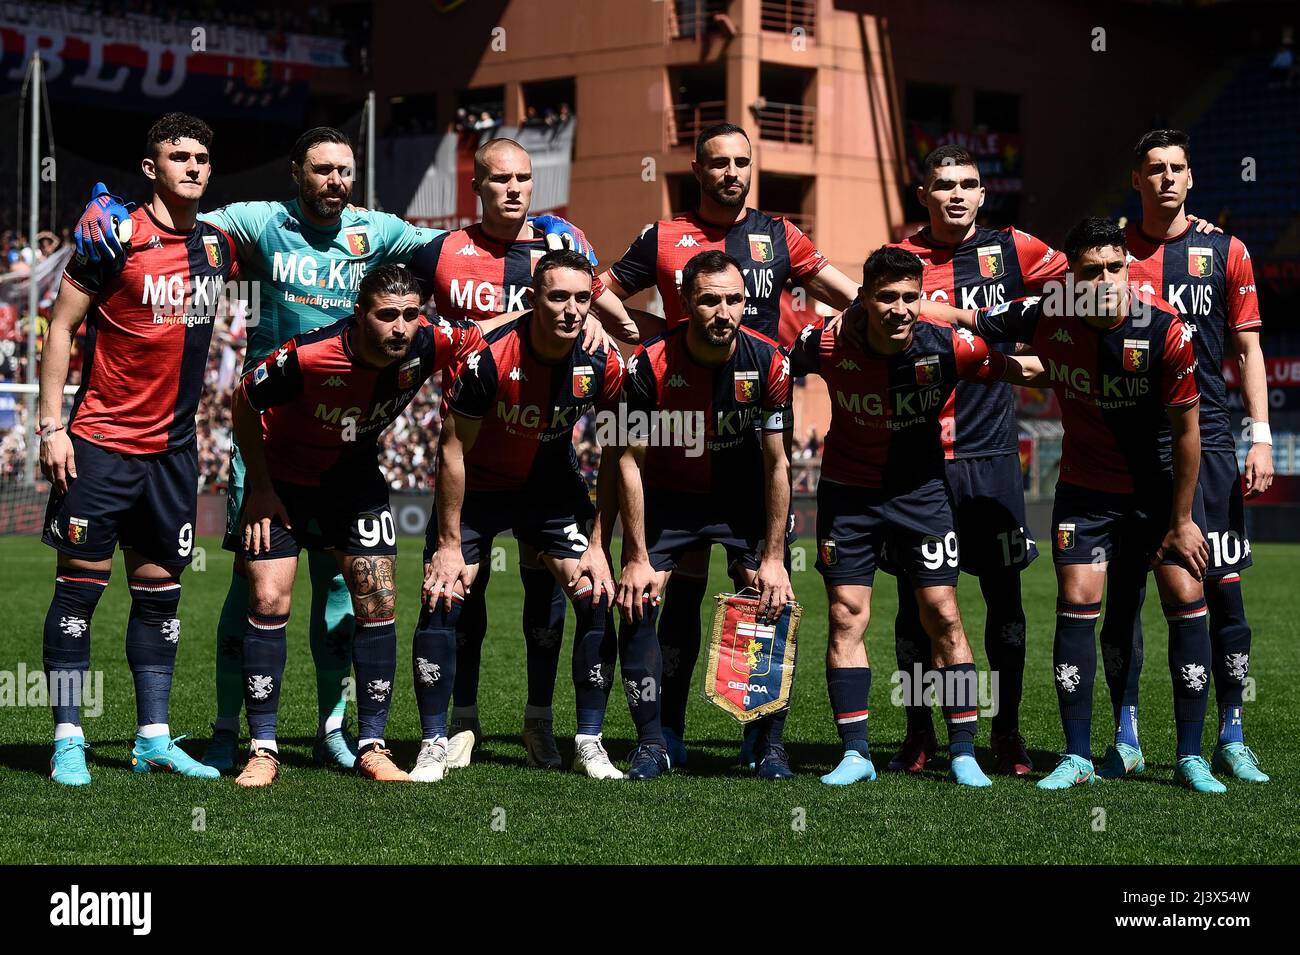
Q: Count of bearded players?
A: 4